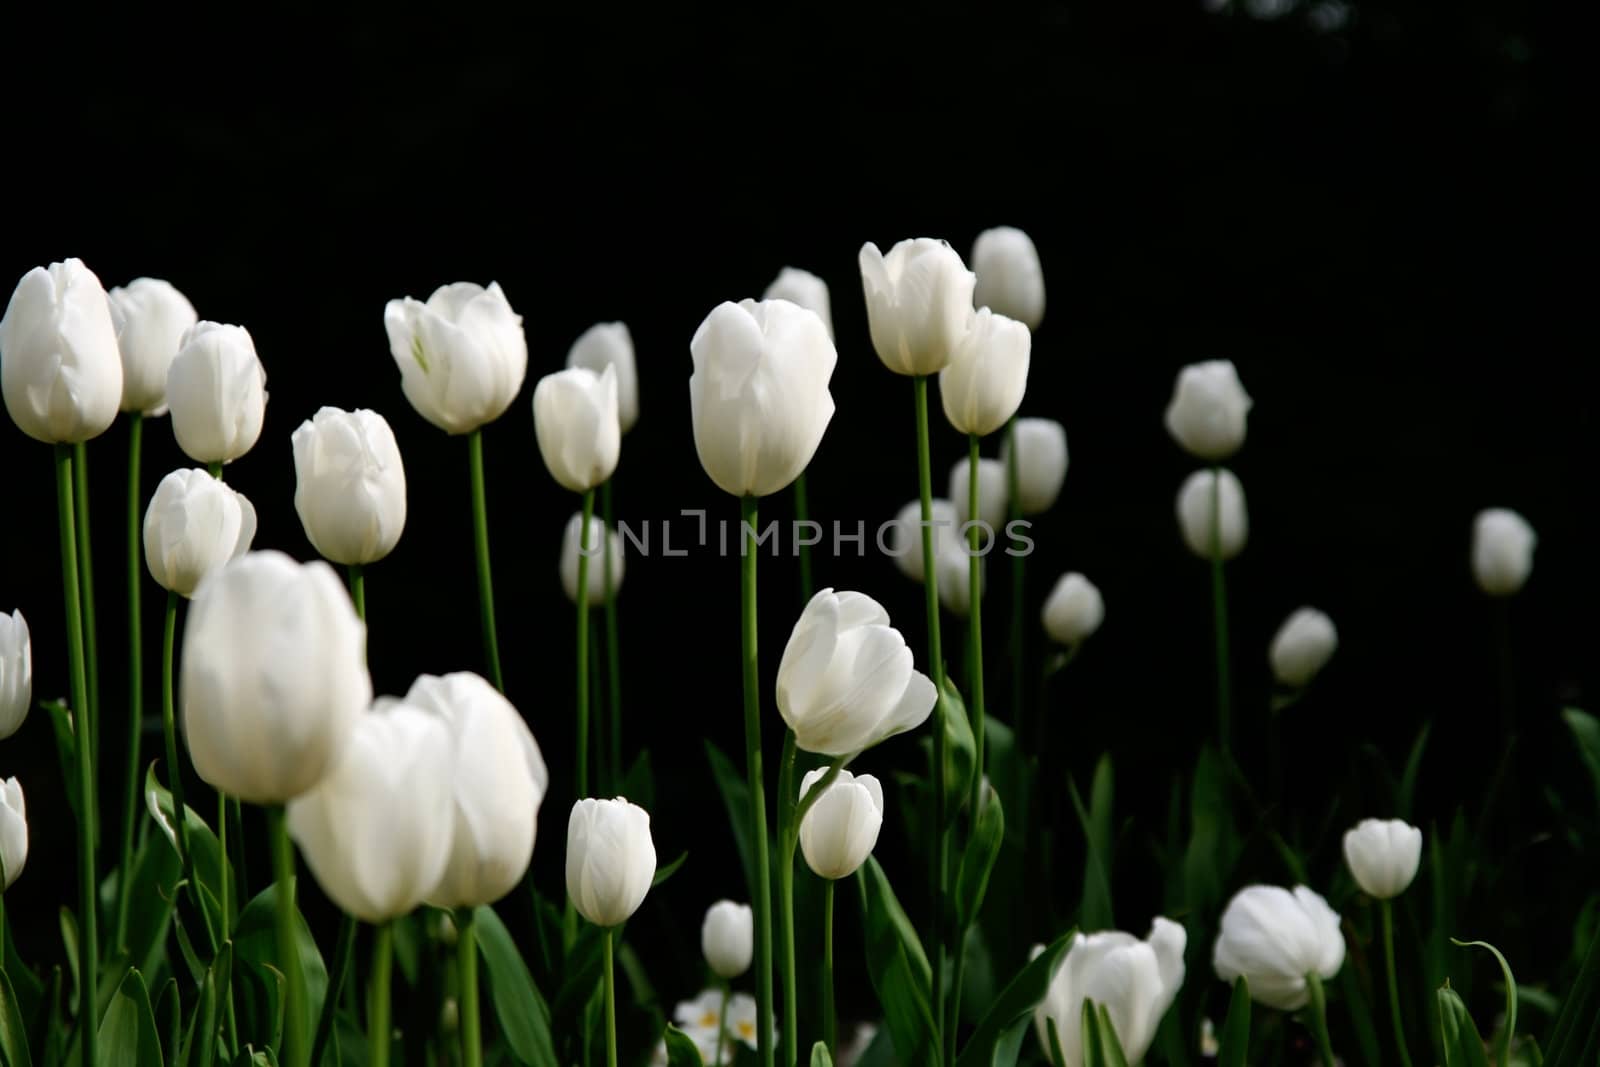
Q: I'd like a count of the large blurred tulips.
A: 3